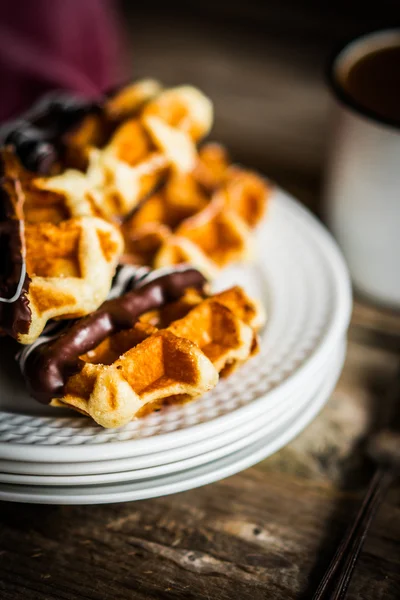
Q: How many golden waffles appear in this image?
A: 4